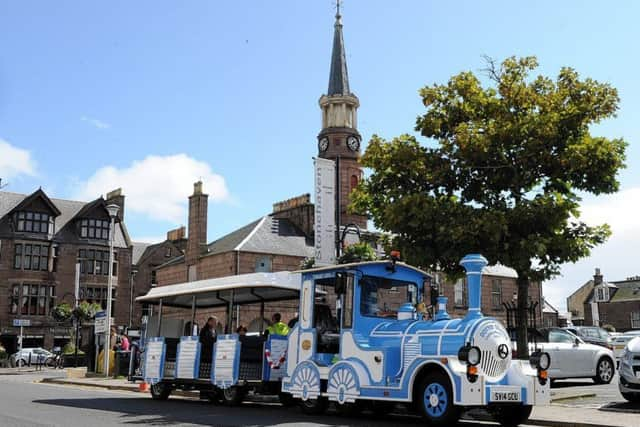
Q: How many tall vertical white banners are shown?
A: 1